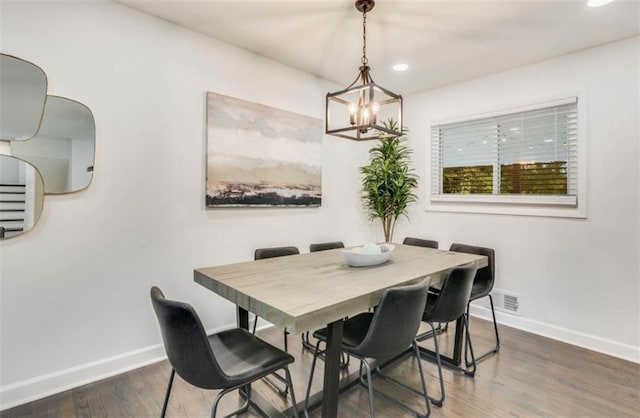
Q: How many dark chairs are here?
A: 7